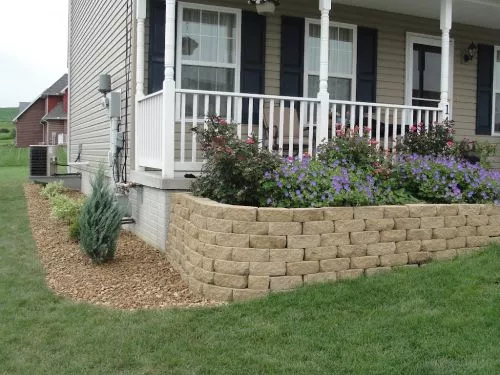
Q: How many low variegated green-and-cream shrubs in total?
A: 2